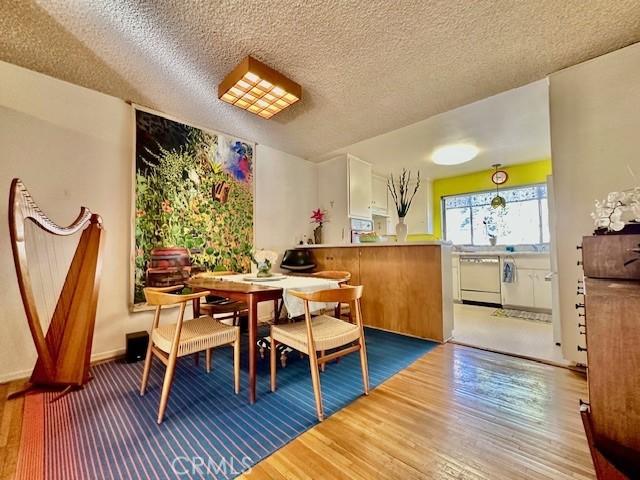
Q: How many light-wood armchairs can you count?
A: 4